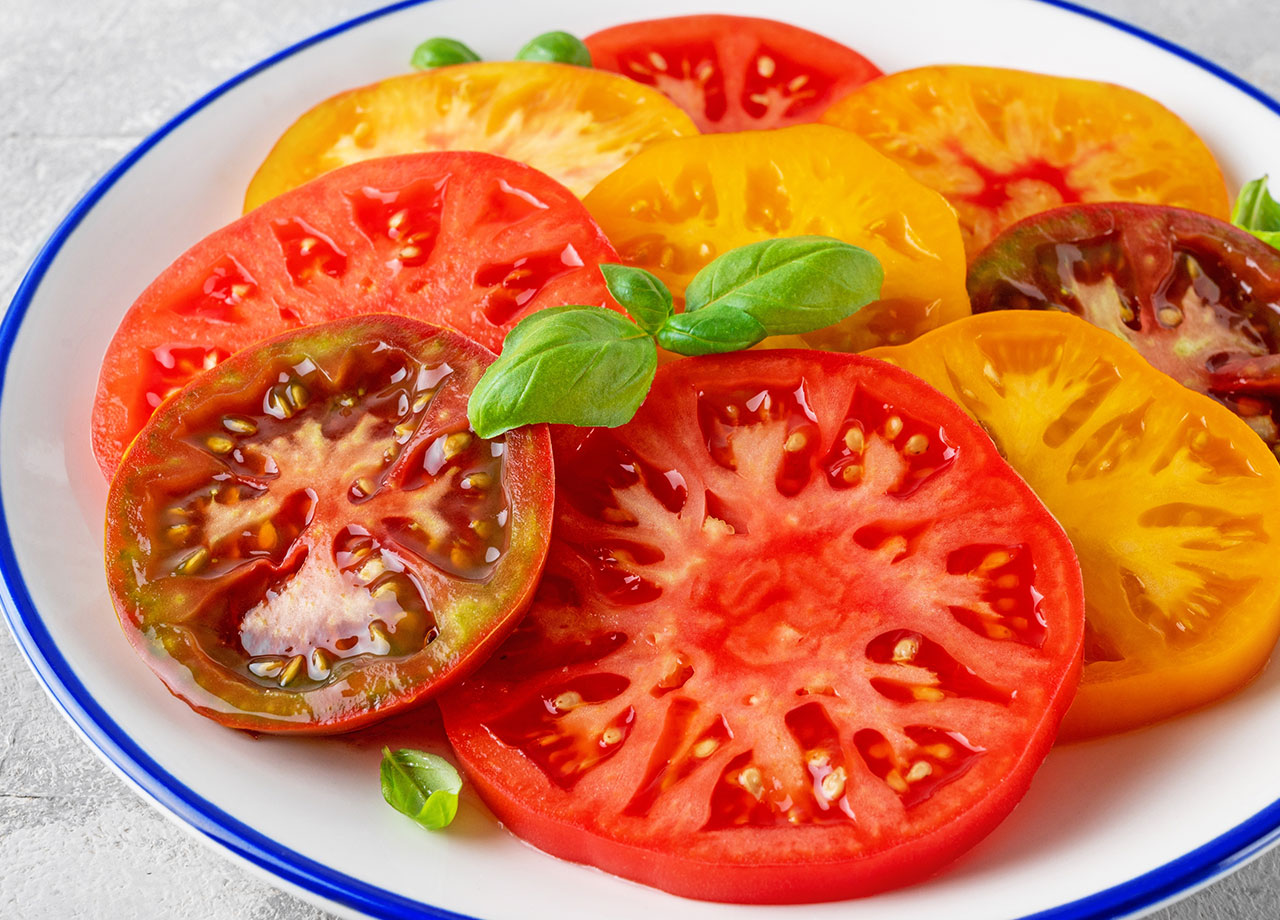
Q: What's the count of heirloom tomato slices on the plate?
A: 9